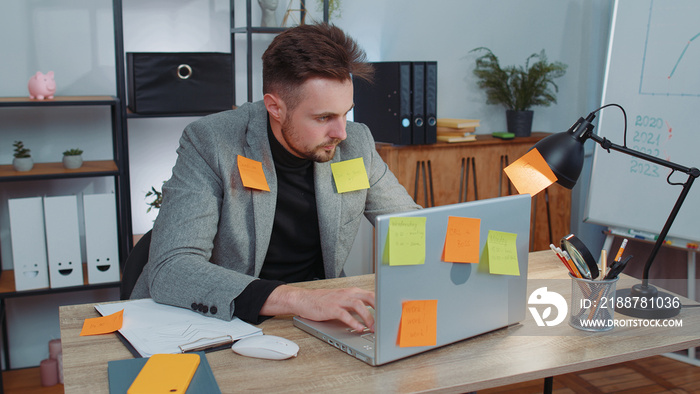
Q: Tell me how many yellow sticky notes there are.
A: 3